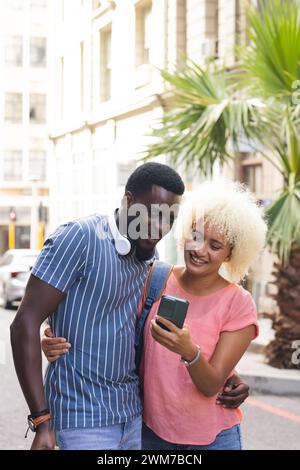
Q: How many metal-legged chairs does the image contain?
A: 0